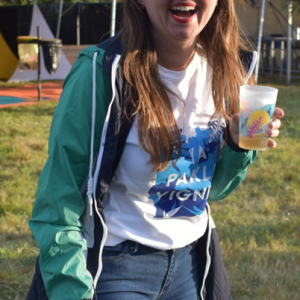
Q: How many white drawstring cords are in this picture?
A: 1